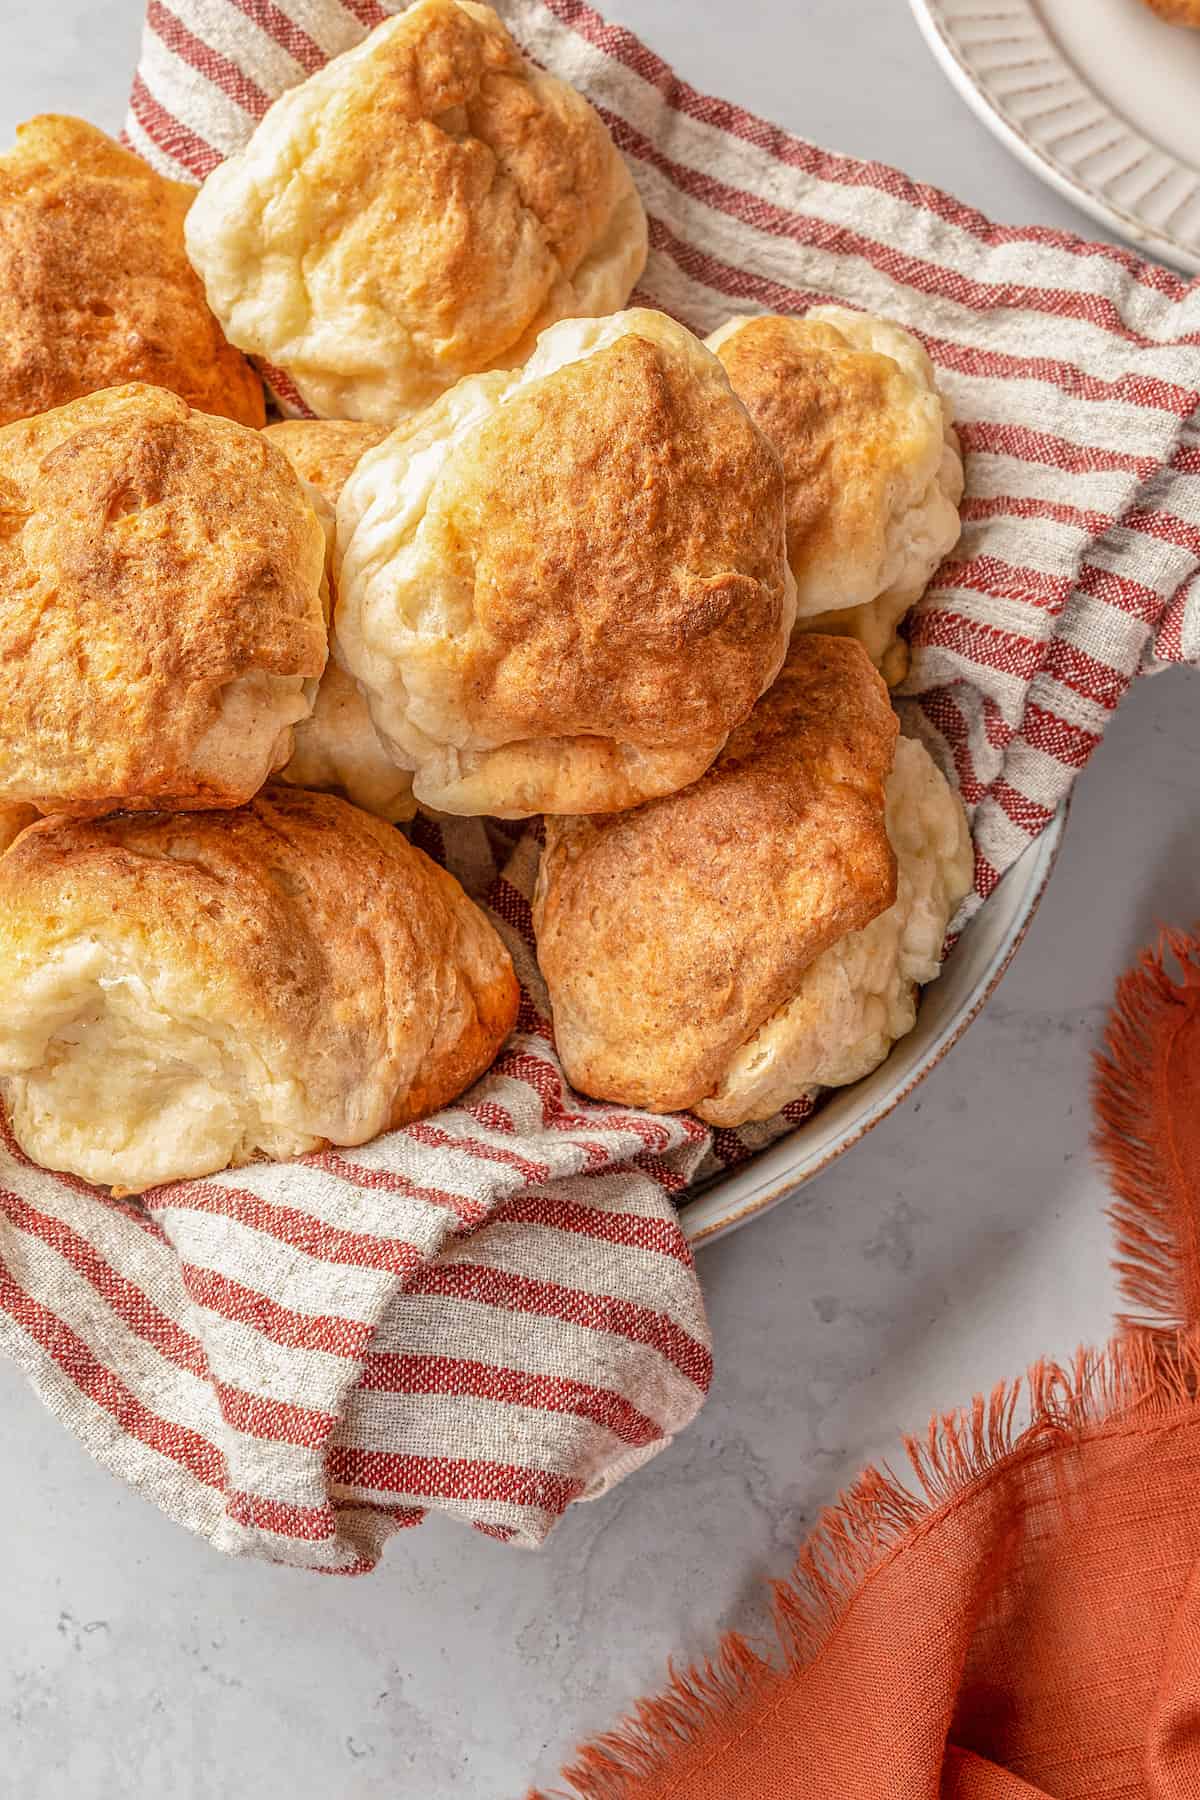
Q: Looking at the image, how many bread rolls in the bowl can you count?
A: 8